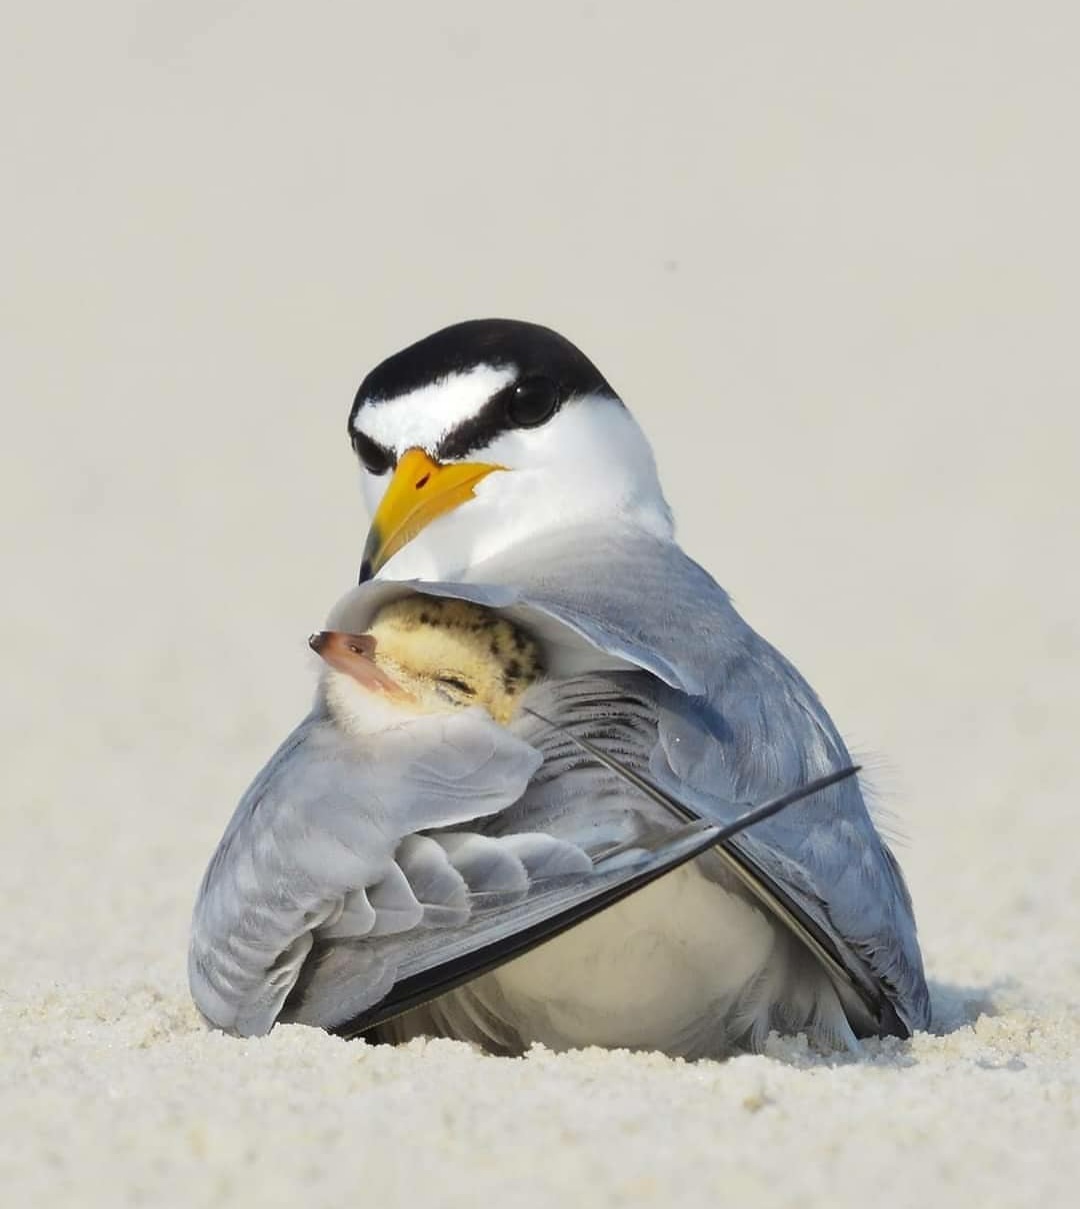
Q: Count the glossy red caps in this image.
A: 0